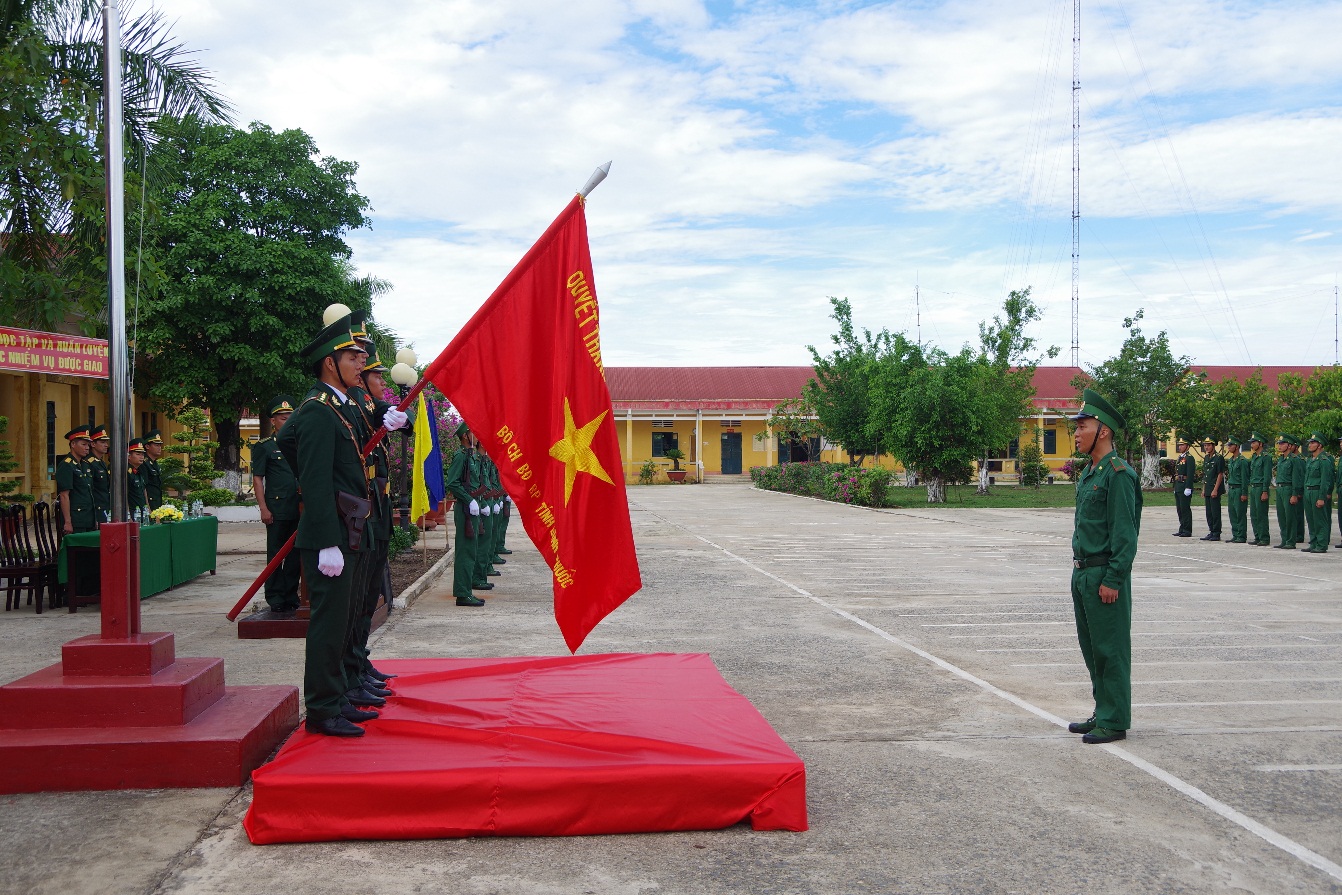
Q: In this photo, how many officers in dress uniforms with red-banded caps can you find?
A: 3